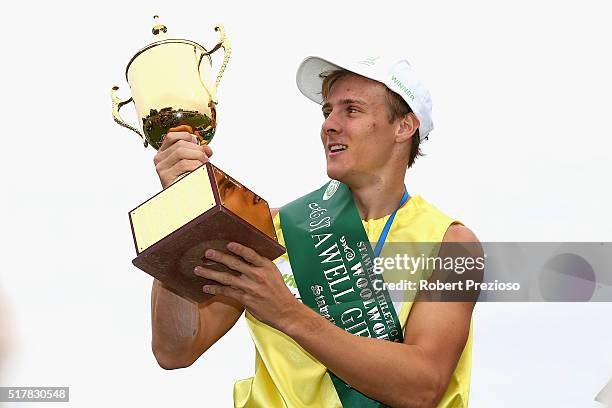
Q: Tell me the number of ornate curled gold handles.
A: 2